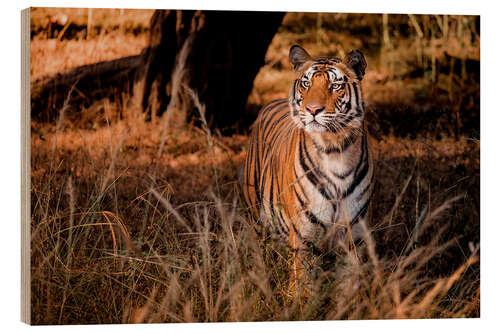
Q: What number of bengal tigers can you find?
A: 1